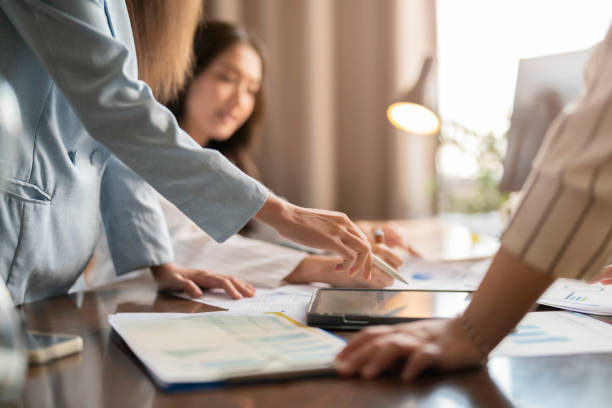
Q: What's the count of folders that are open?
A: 1